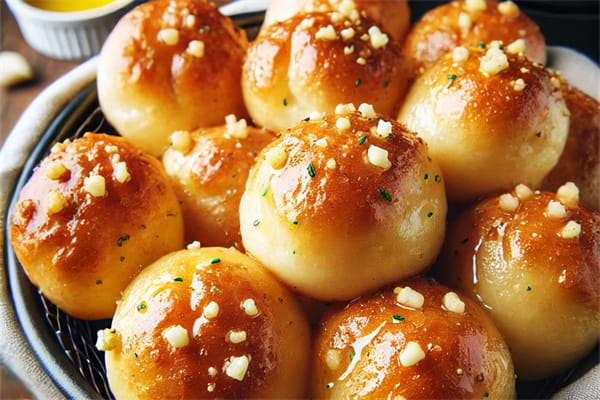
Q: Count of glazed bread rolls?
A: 12